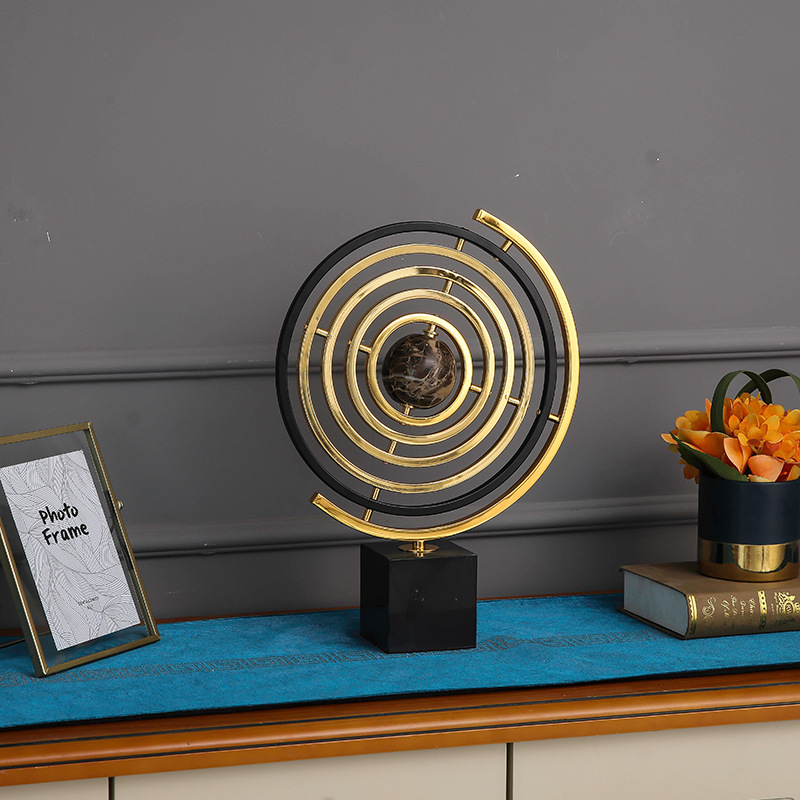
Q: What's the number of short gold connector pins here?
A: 13